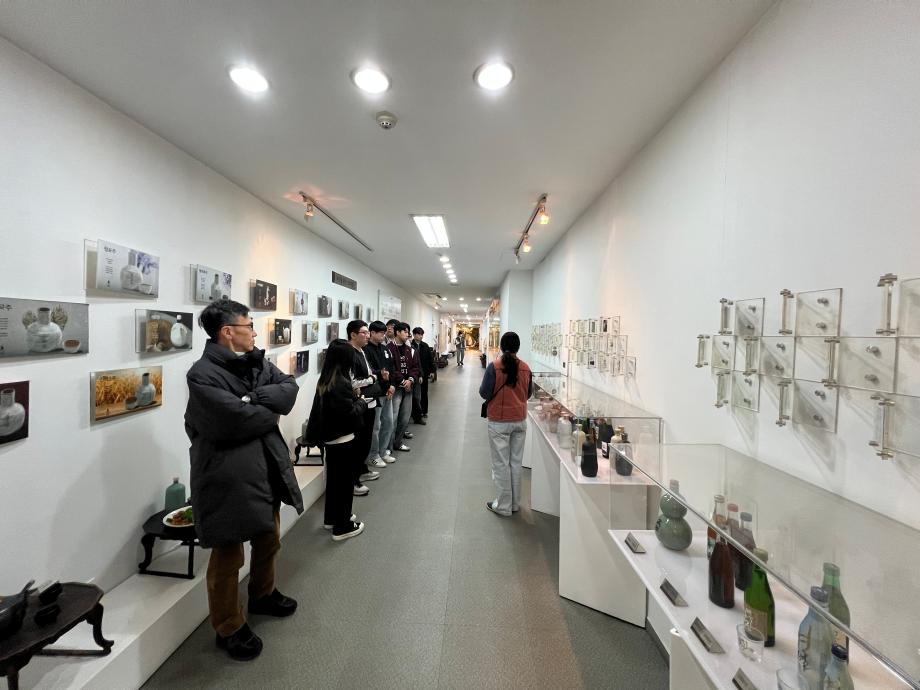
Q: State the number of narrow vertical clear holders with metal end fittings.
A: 9